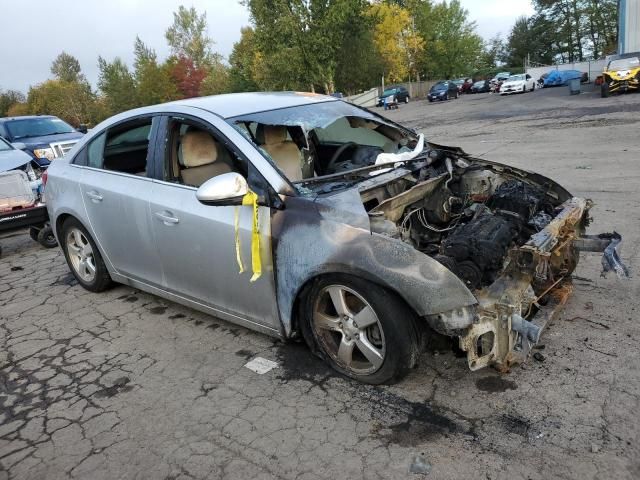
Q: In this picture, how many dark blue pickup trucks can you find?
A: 1